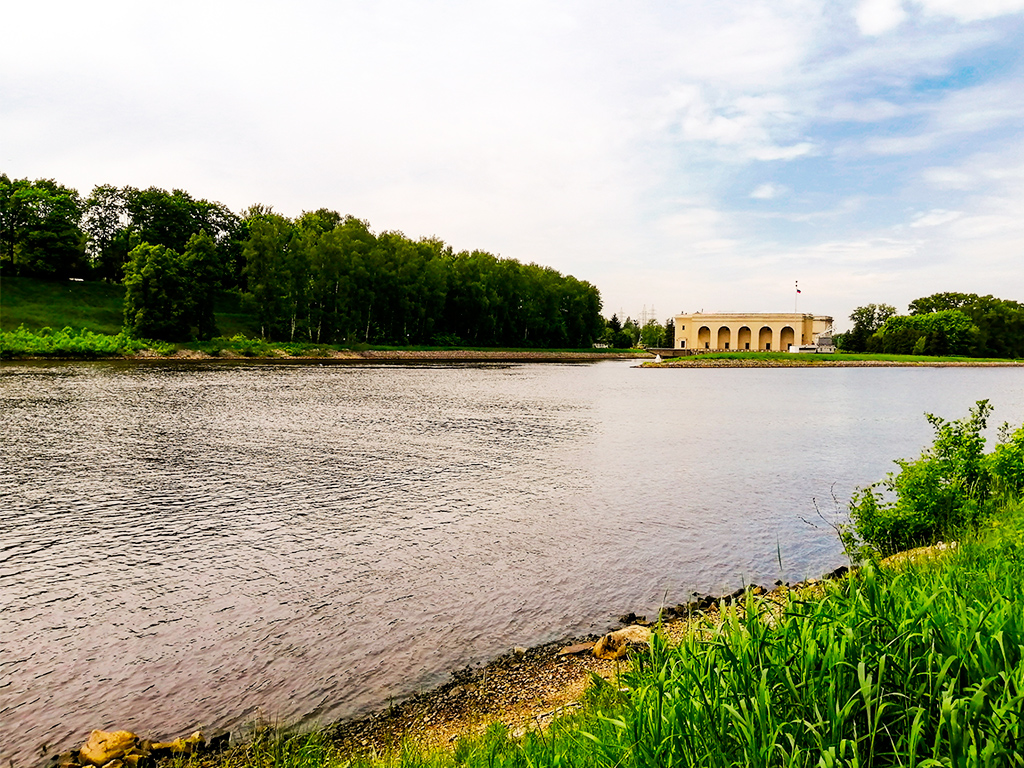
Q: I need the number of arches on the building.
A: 5